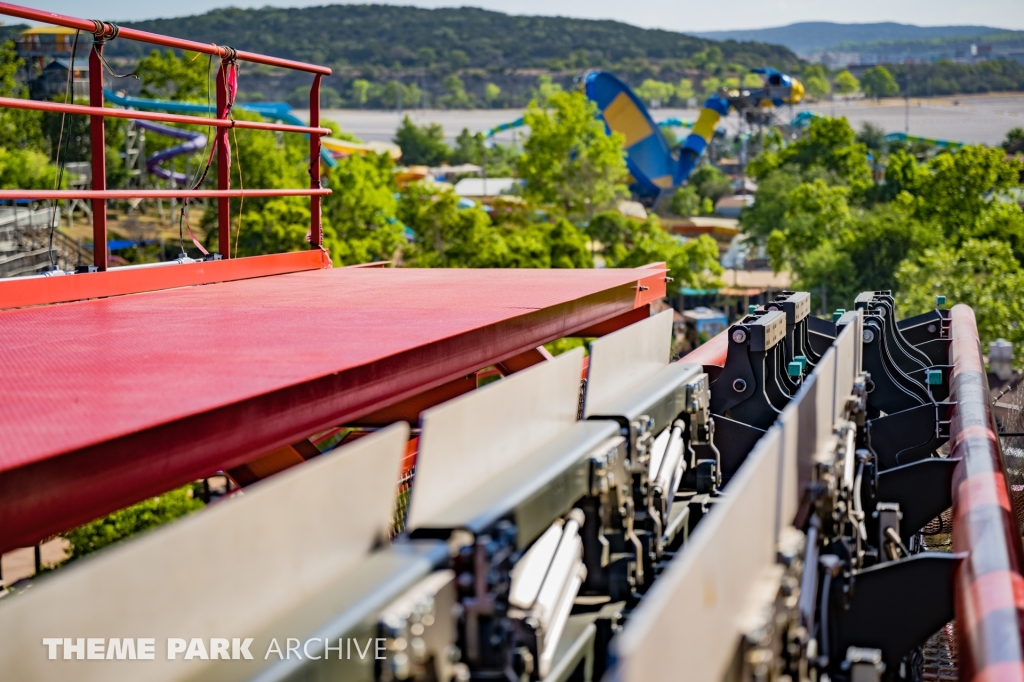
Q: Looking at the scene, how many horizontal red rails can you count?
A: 3